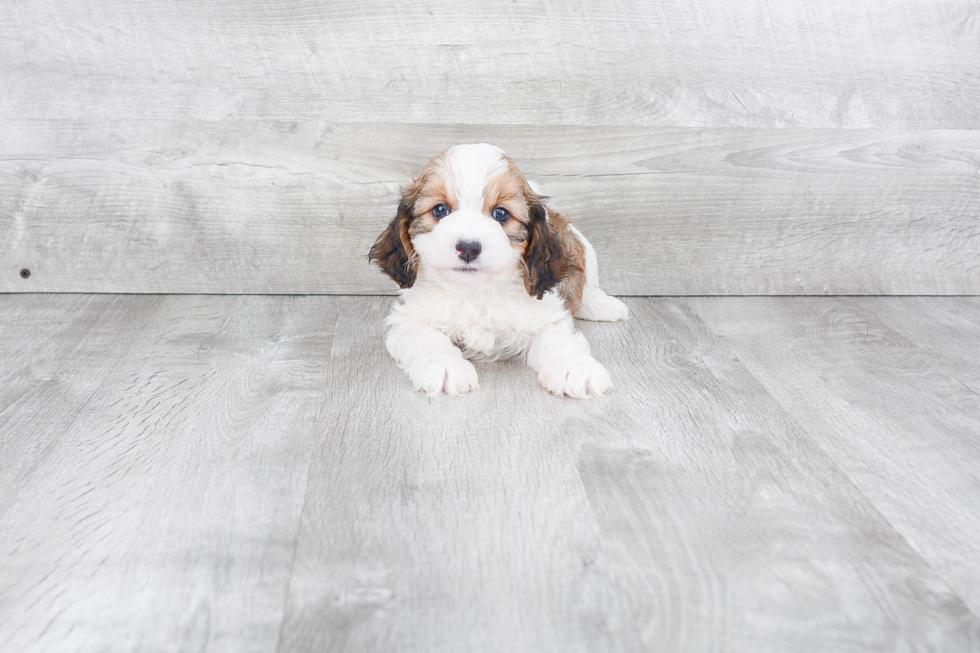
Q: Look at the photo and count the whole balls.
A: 0